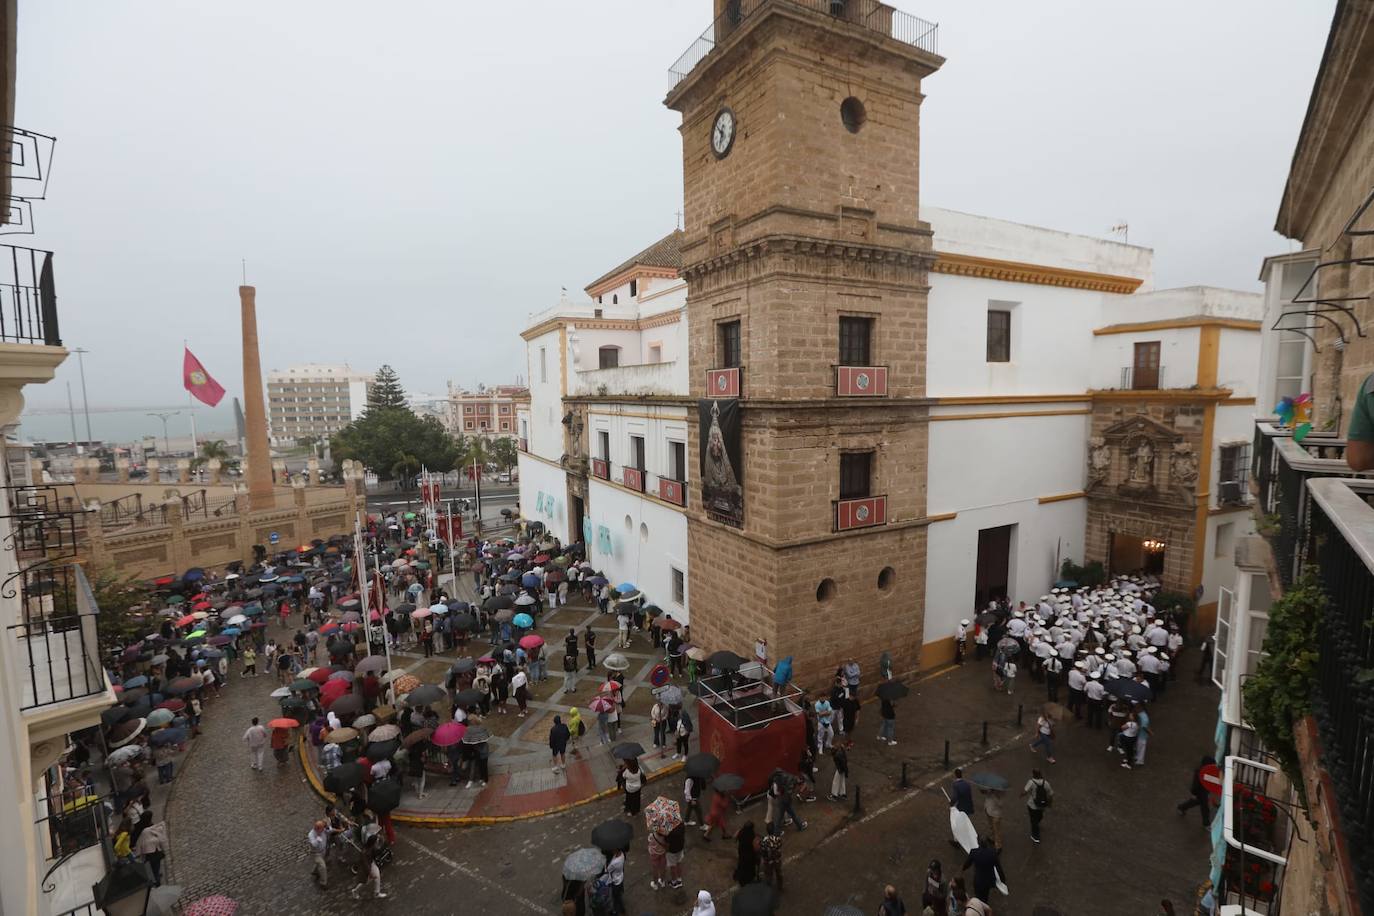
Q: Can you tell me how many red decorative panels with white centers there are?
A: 6